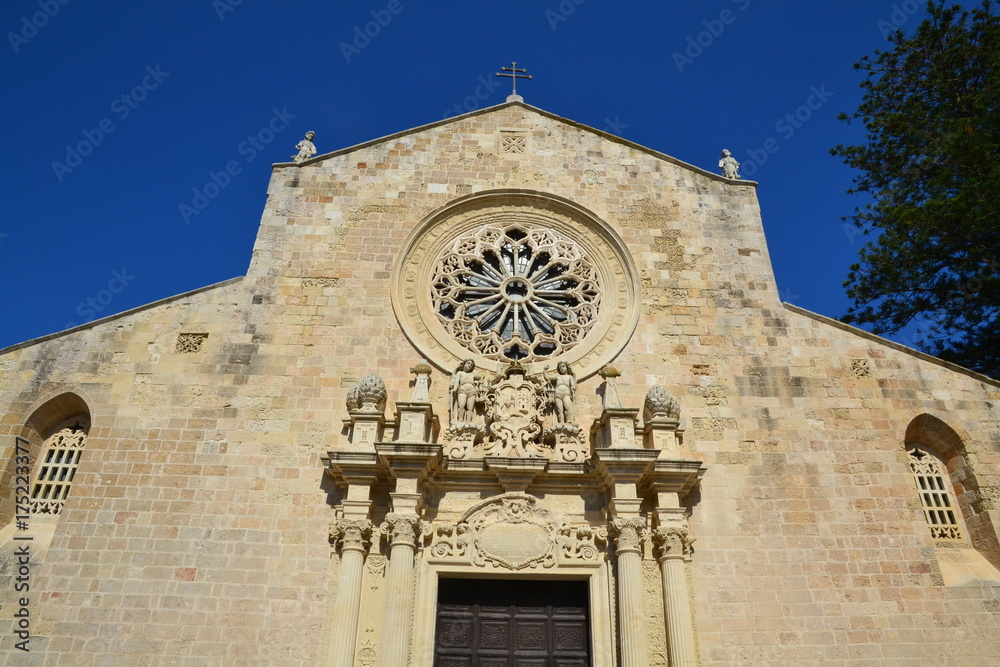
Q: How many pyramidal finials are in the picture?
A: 2